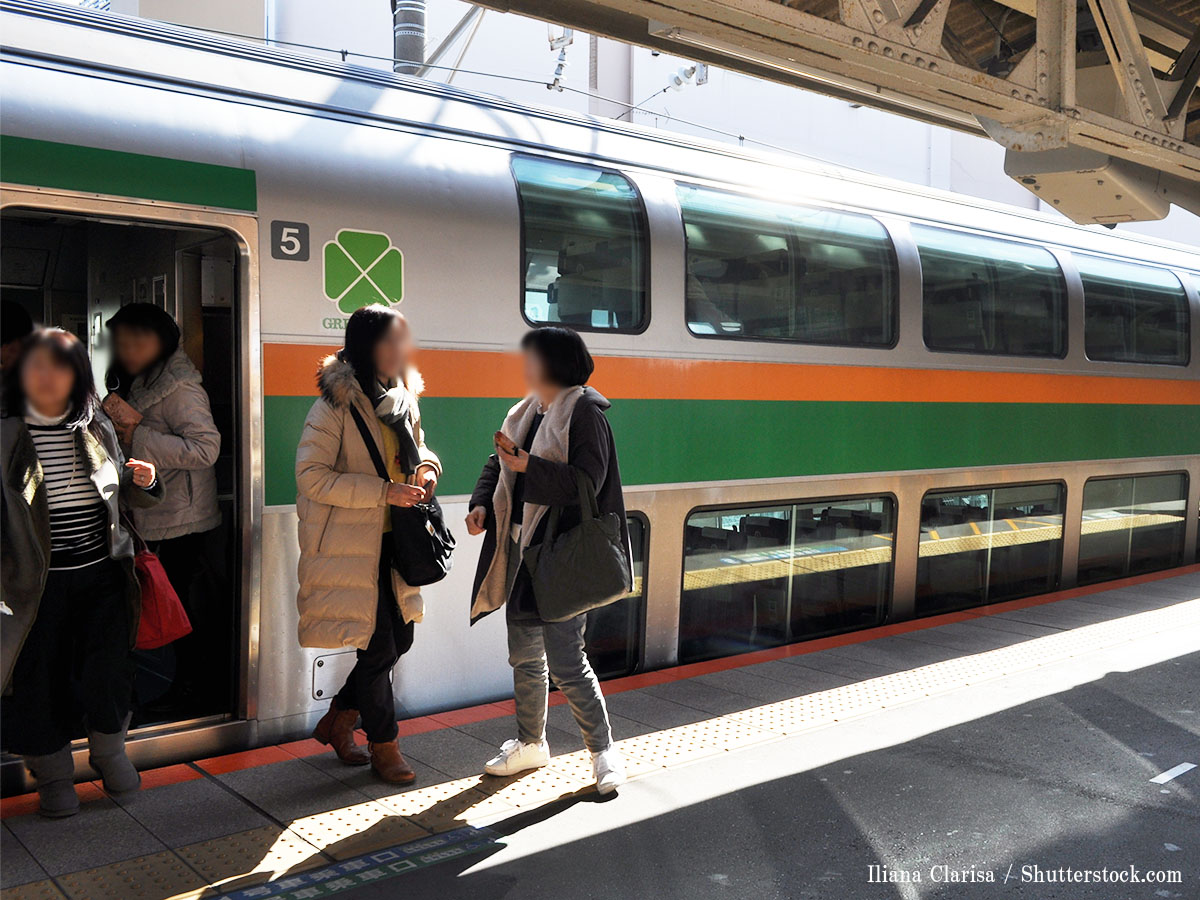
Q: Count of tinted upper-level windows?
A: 4